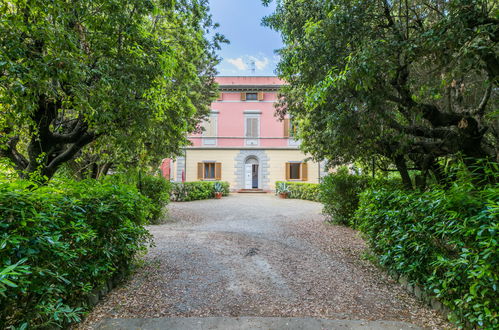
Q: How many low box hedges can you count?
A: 2